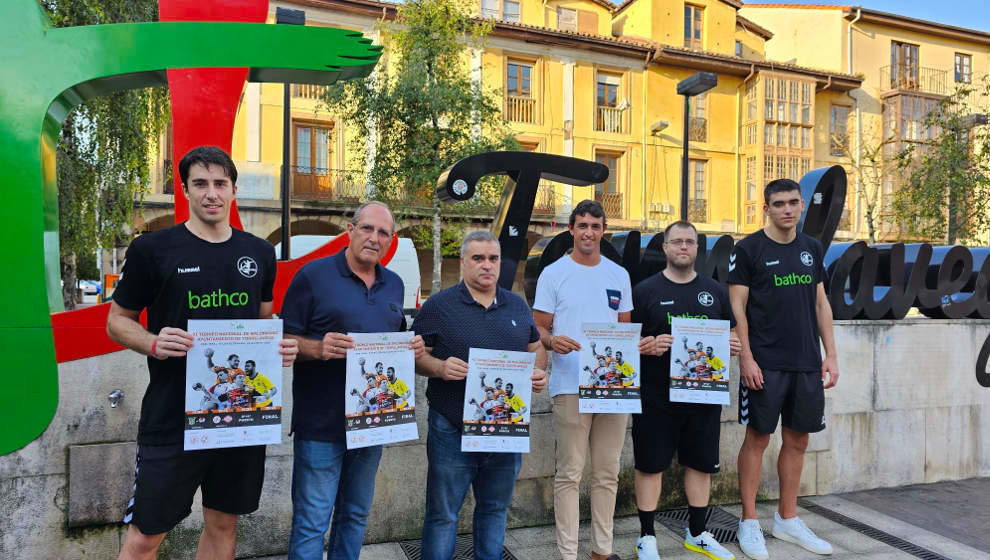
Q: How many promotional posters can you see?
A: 5